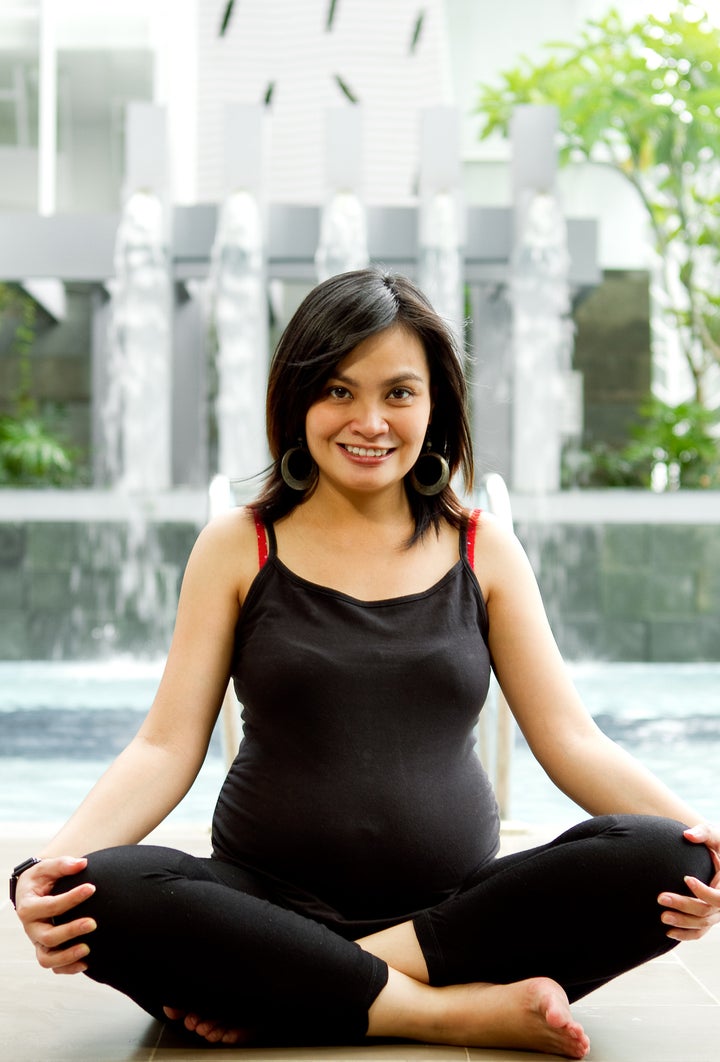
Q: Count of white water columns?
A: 5